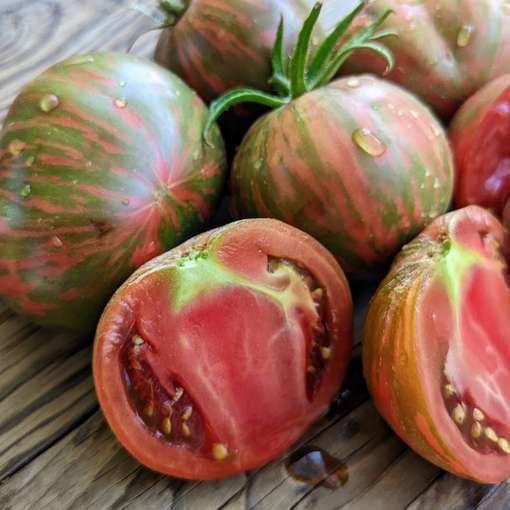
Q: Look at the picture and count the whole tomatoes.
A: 4